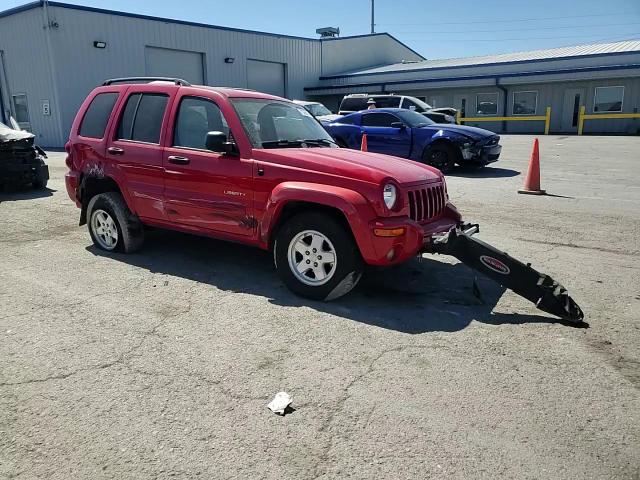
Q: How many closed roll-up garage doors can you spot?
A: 2